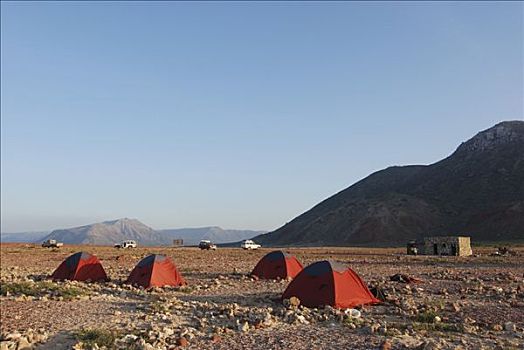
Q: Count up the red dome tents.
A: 4